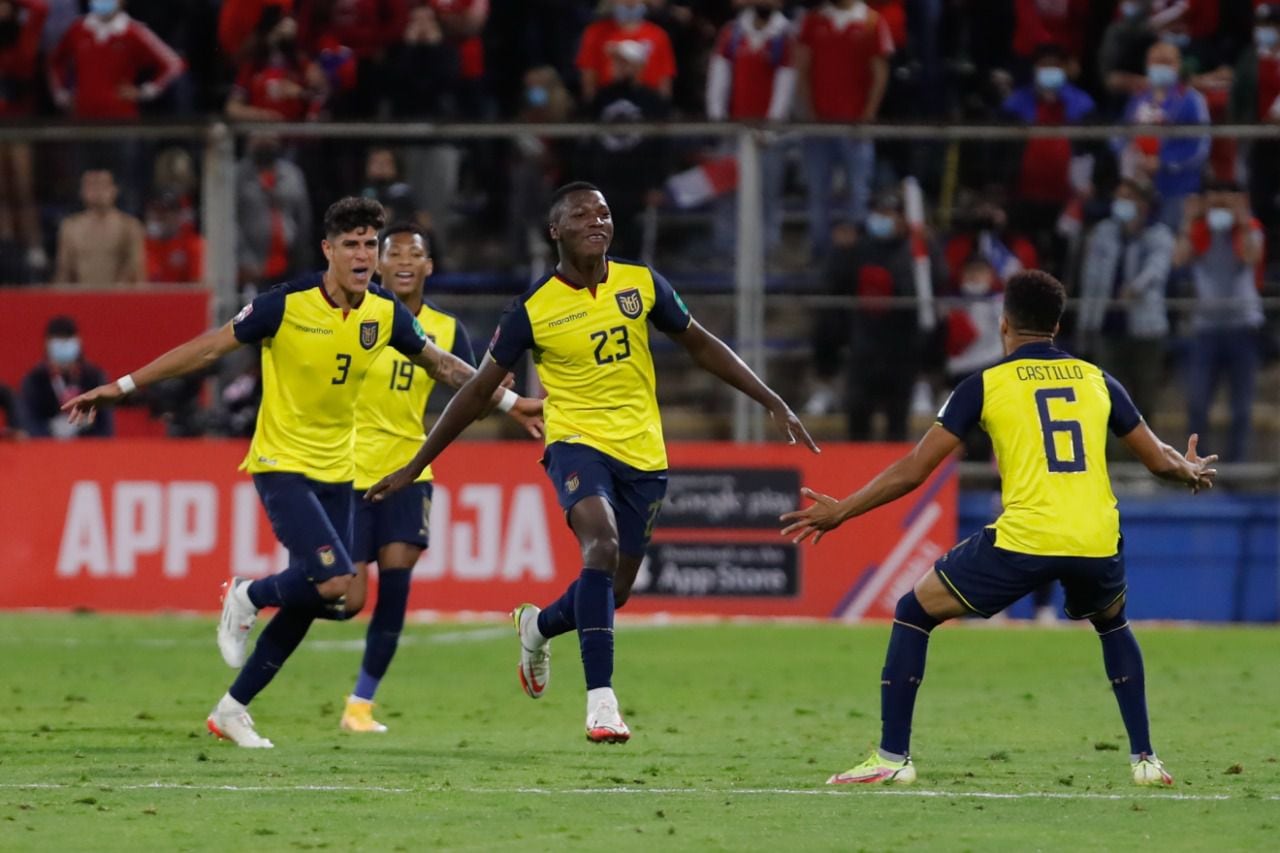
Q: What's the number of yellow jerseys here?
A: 4